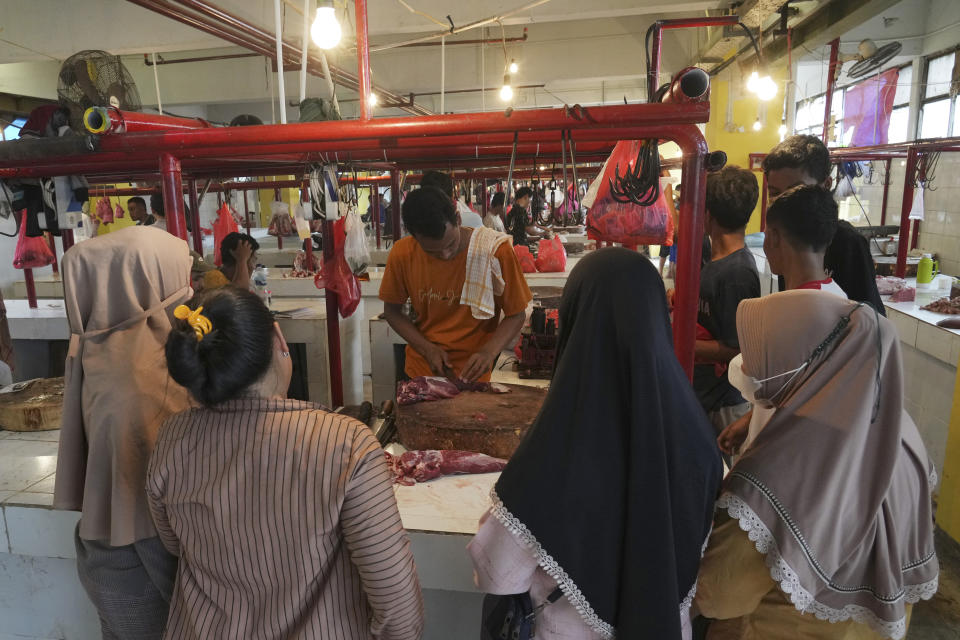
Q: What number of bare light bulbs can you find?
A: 8